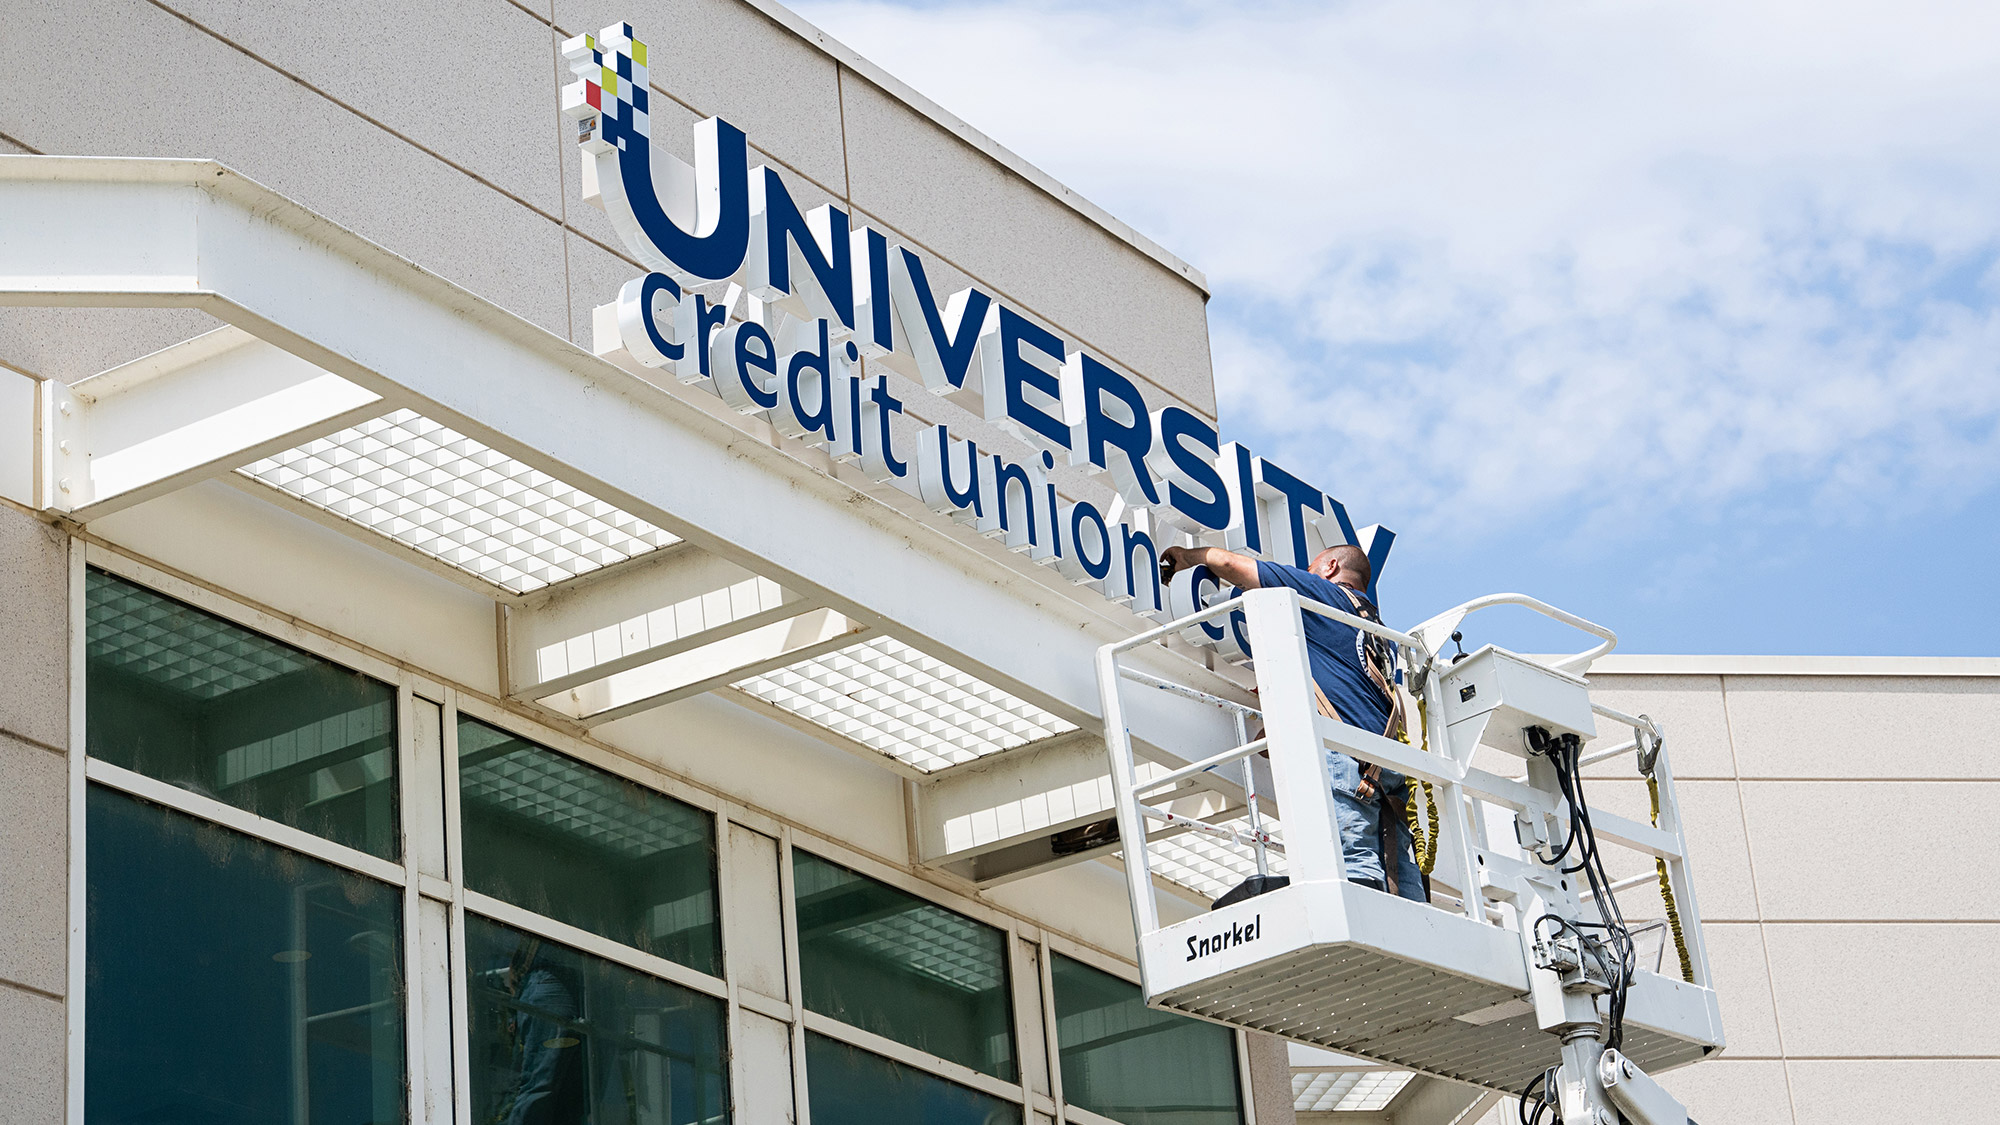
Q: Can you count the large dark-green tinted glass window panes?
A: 7